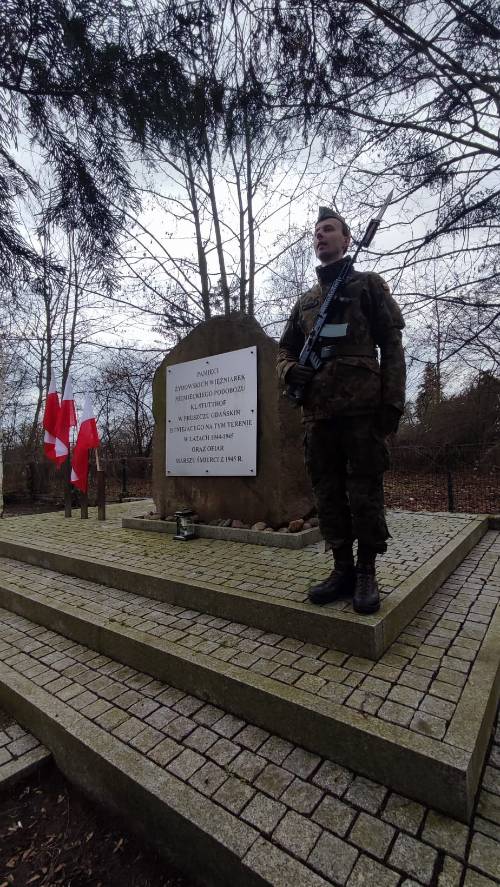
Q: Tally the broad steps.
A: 3